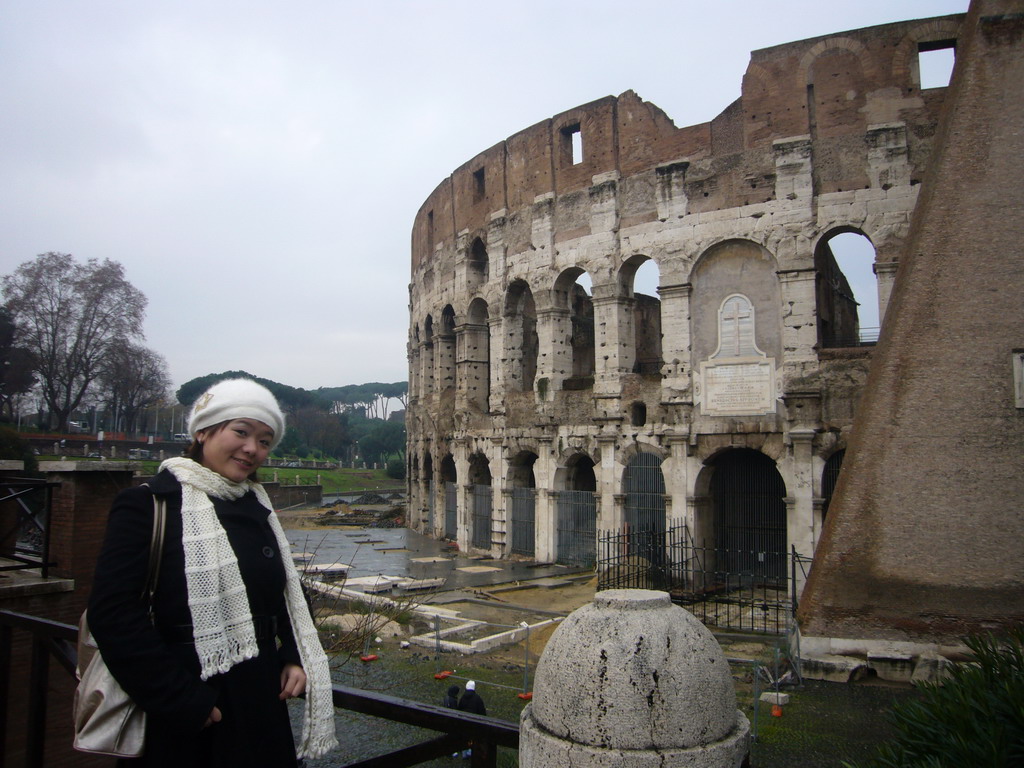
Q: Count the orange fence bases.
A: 4